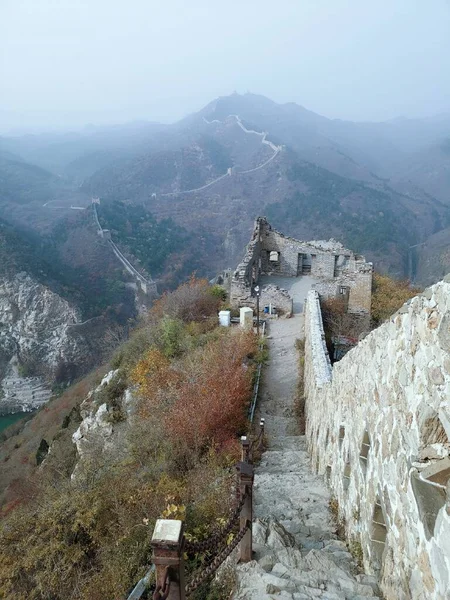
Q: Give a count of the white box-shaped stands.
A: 2